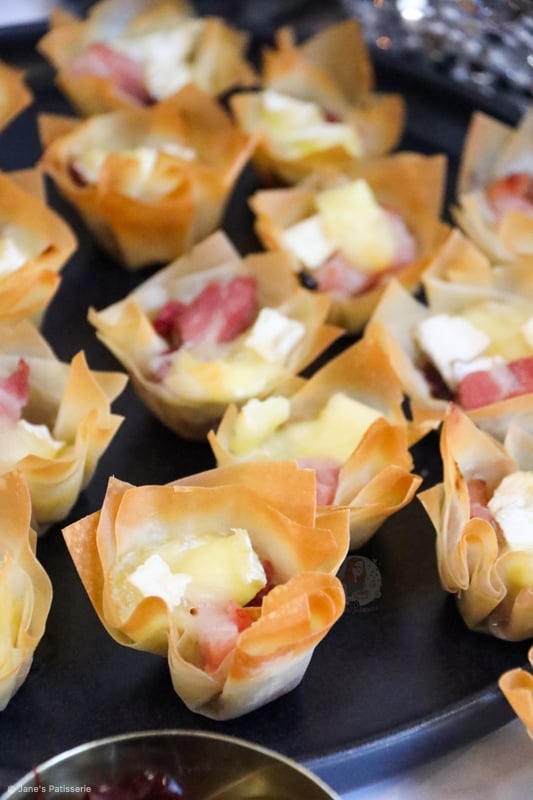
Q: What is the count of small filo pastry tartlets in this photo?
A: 15